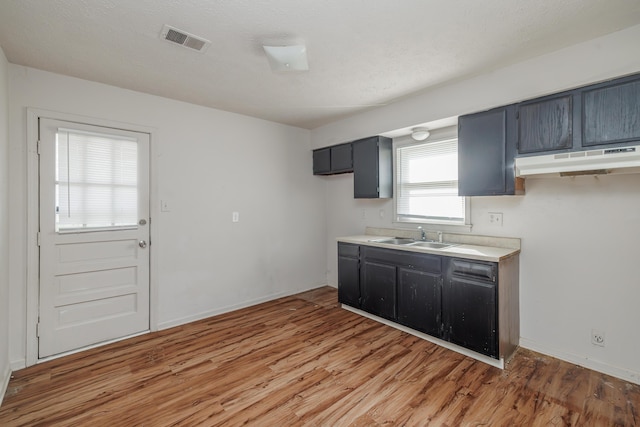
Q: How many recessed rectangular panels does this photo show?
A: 3